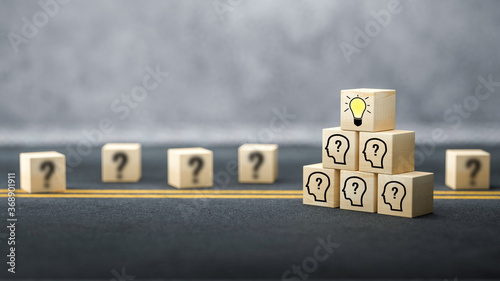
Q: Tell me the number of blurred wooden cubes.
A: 5